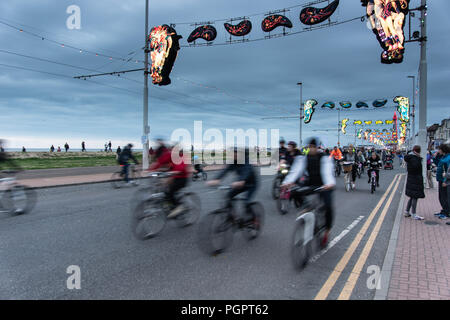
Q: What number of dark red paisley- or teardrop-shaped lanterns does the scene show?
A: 4